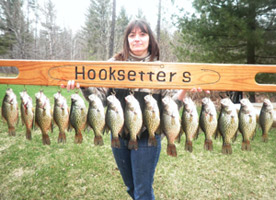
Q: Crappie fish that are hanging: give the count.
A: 15